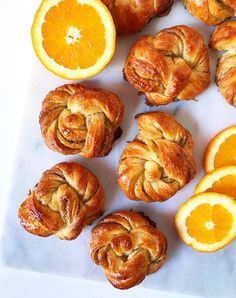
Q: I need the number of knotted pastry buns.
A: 8